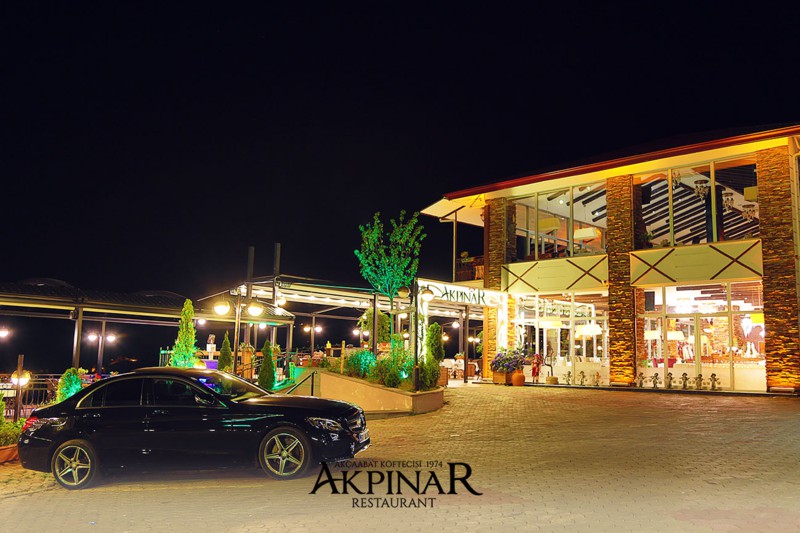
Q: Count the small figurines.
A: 9